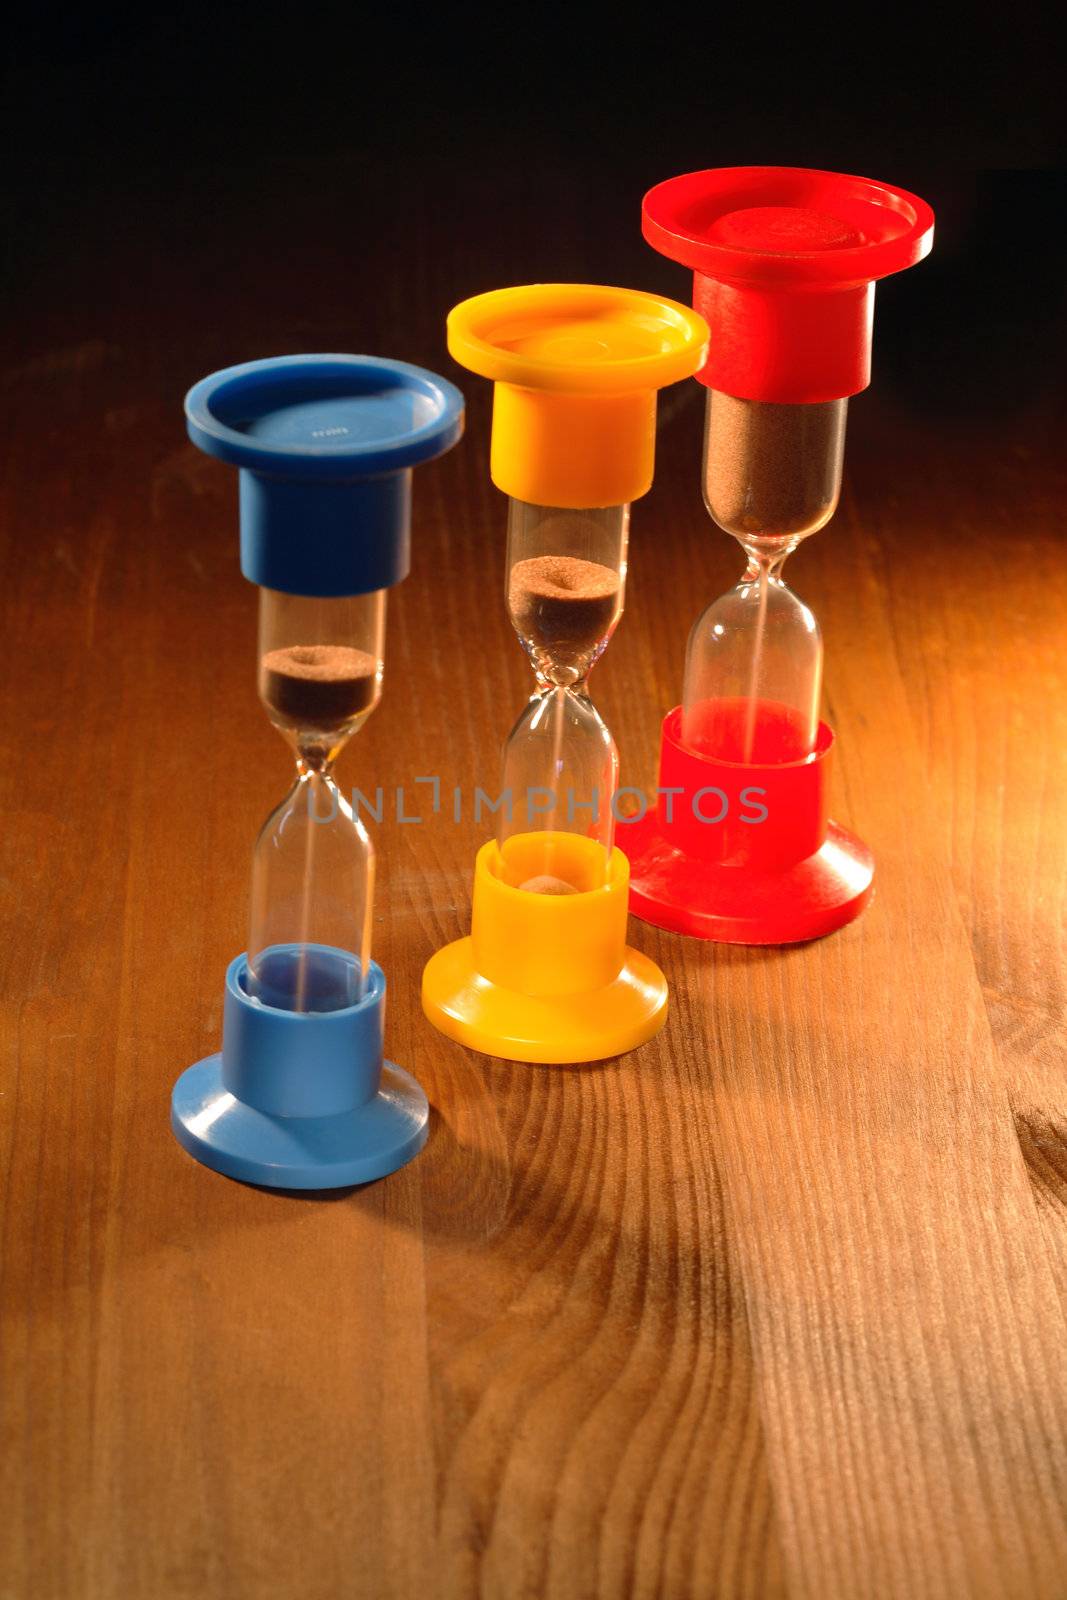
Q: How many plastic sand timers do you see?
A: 3